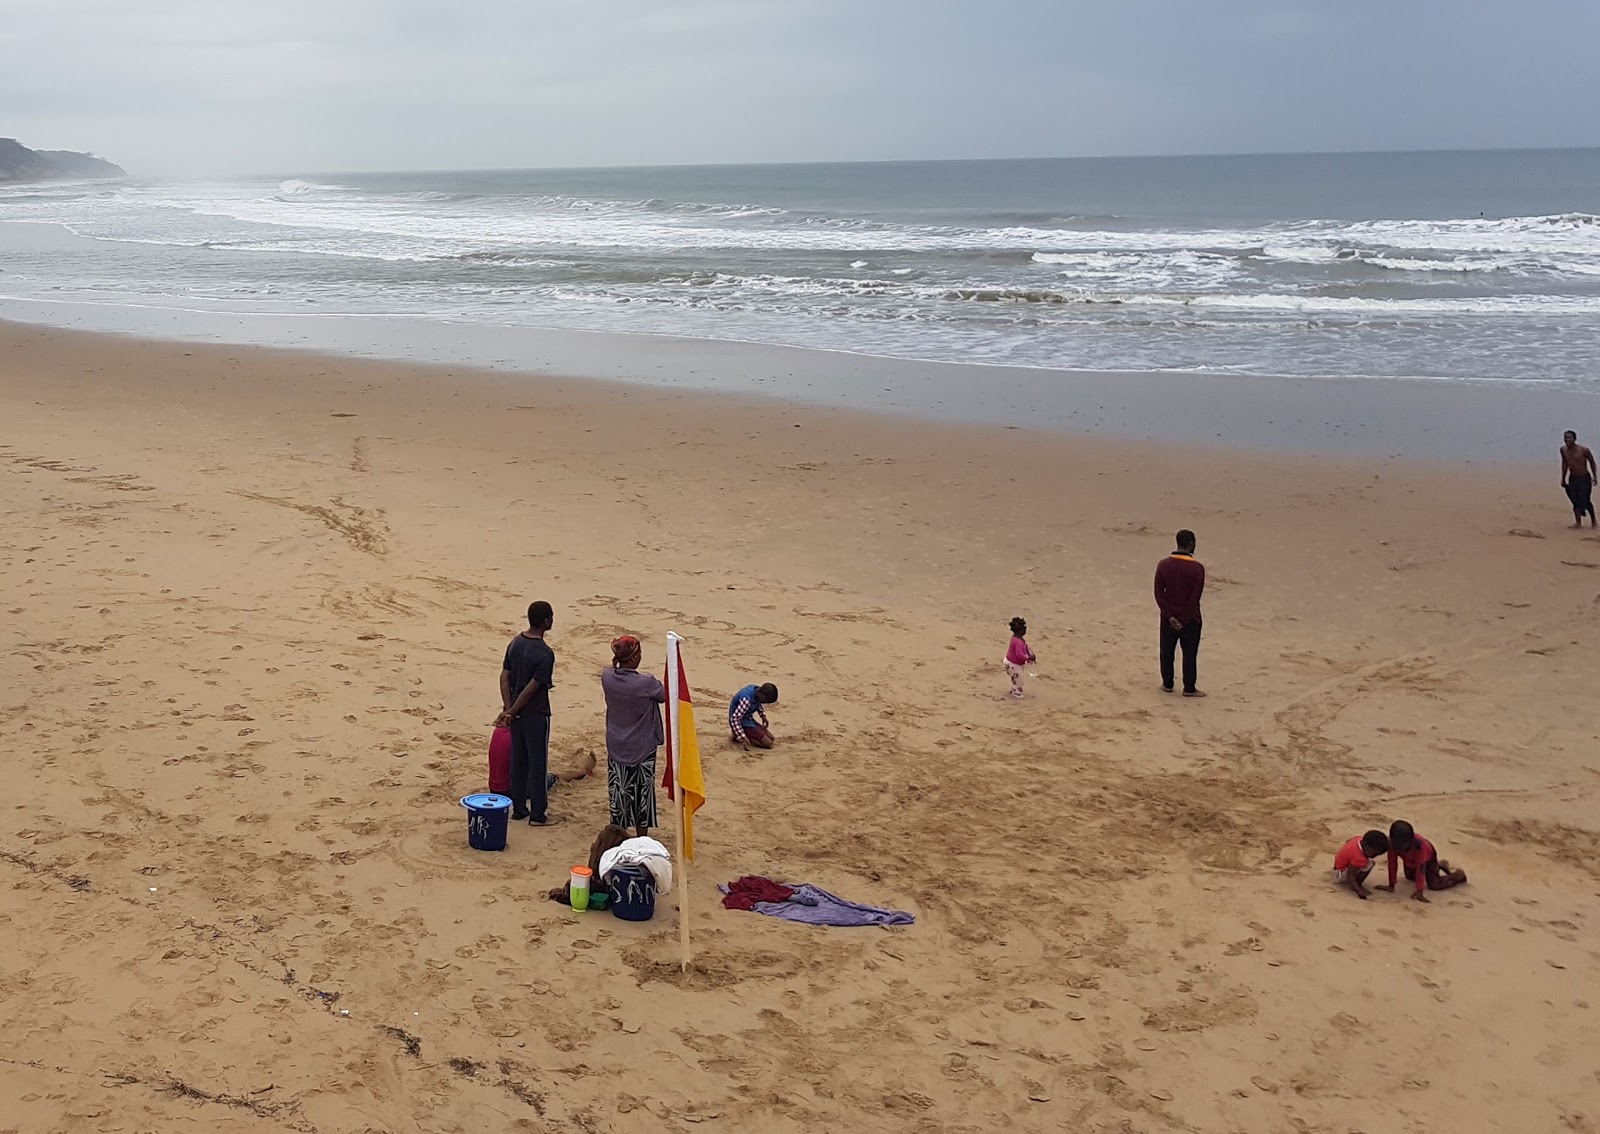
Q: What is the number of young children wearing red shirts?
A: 2